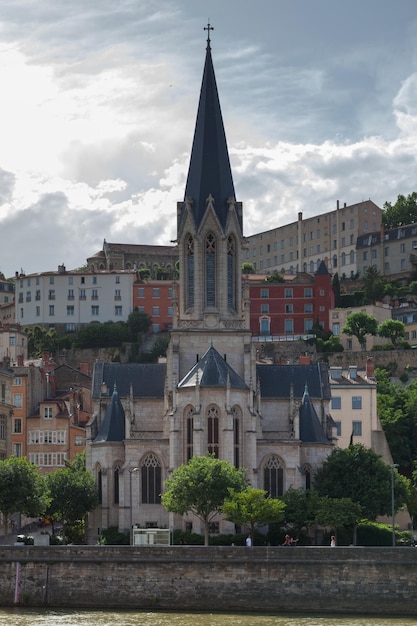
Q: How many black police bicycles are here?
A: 0